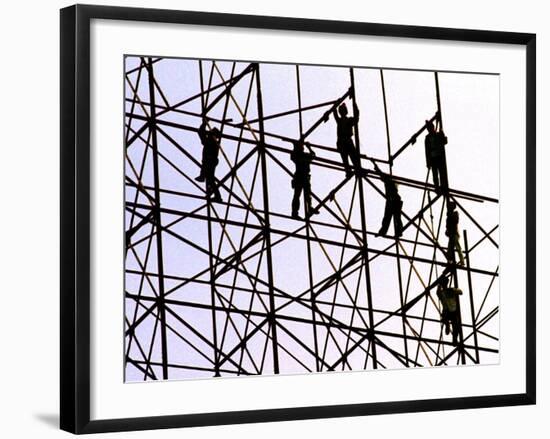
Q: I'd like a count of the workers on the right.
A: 3